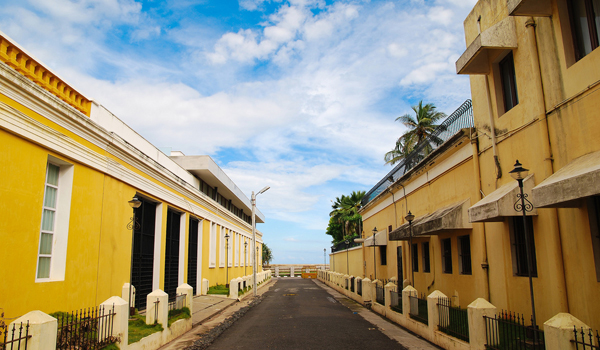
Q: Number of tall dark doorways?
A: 3